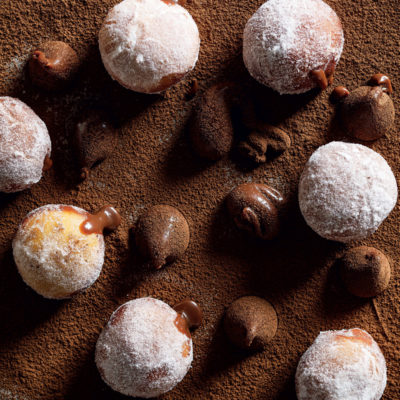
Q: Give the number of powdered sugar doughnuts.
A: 7